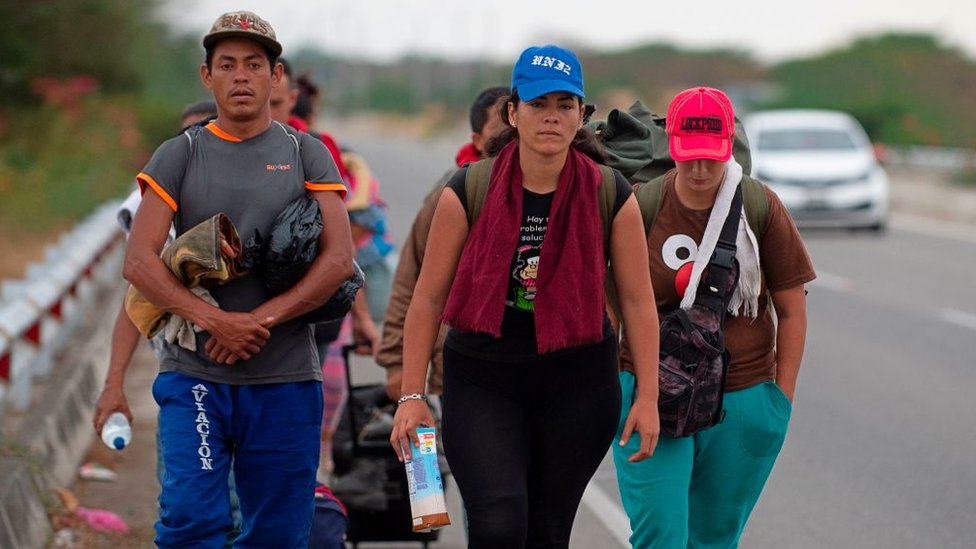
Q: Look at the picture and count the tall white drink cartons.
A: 1